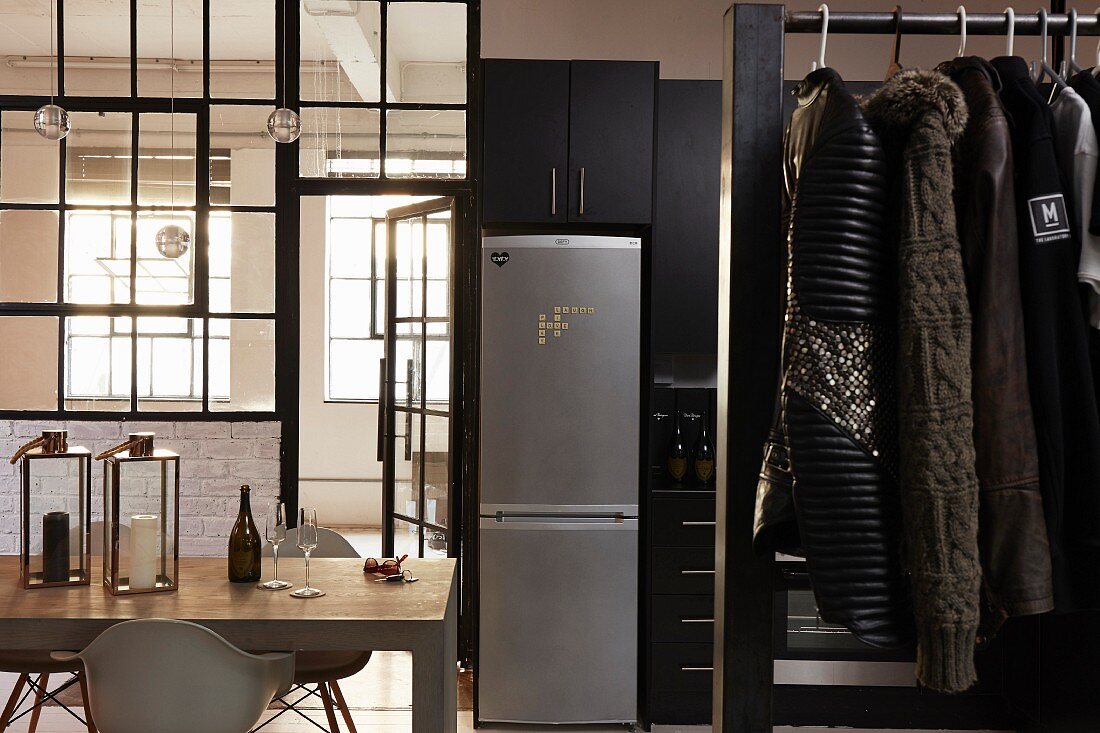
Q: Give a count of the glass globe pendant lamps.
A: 3